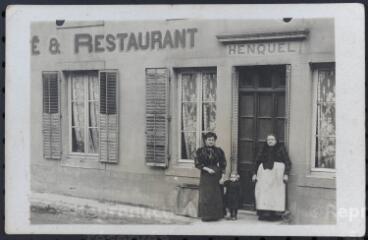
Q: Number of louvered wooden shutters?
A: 3